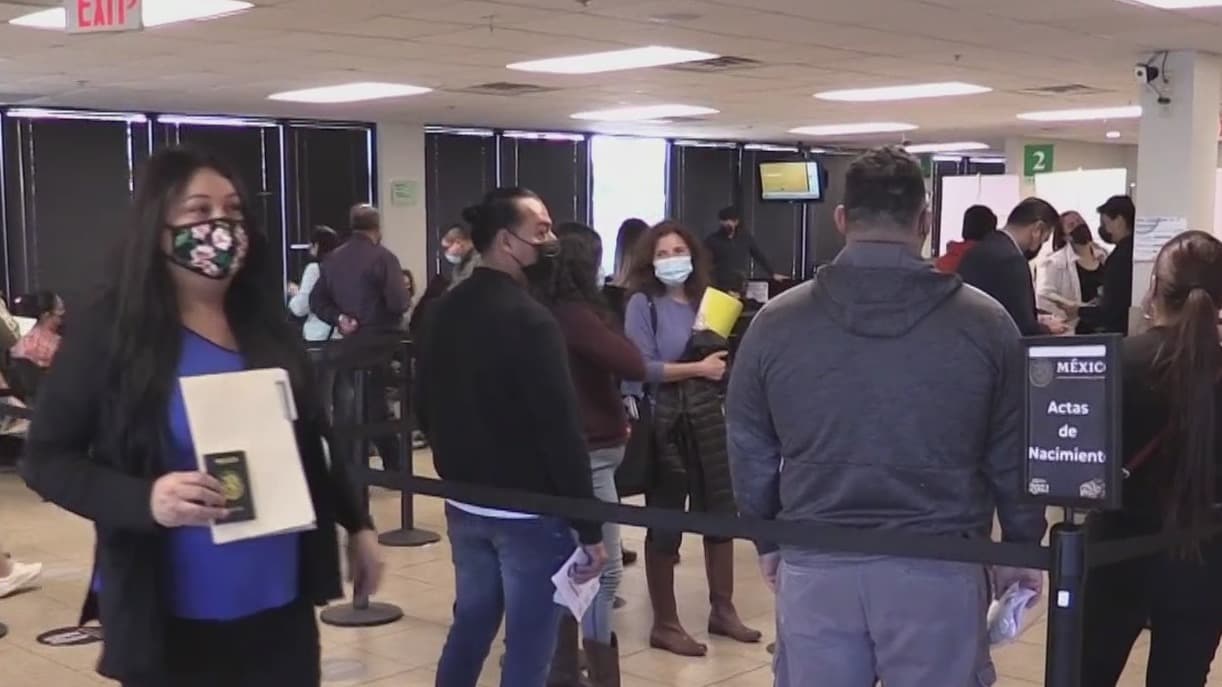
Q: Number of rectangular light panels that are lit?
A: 9